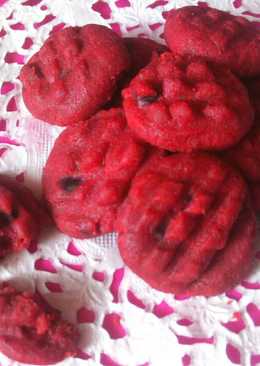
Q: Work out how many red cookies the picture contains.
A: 9